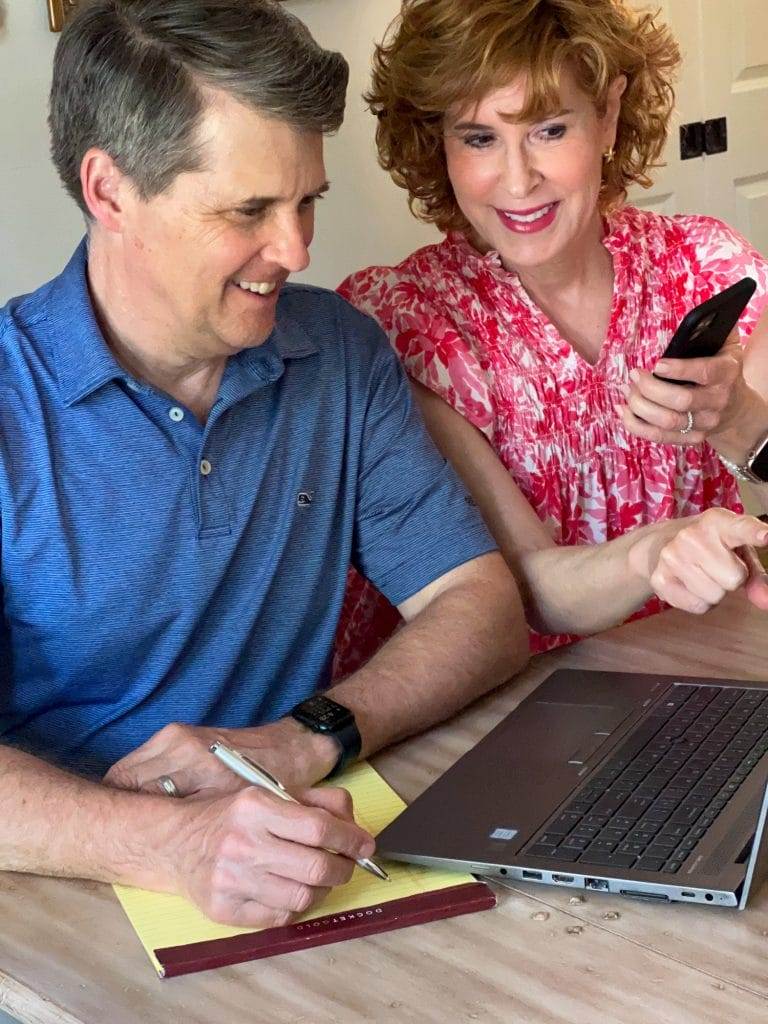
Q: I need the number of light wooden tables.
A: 1